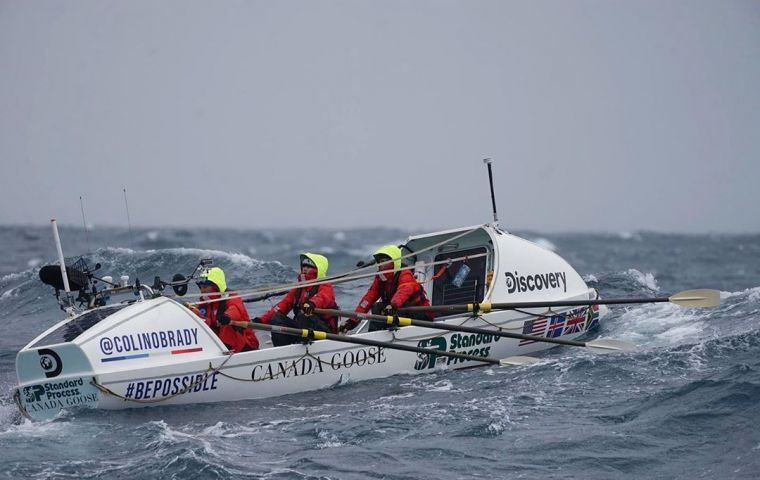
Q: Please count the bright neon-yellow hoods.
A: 3